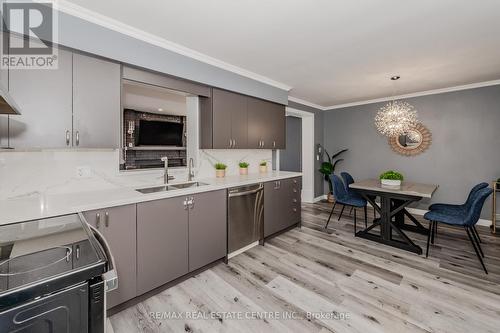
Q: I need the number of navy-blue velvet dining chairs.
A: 4